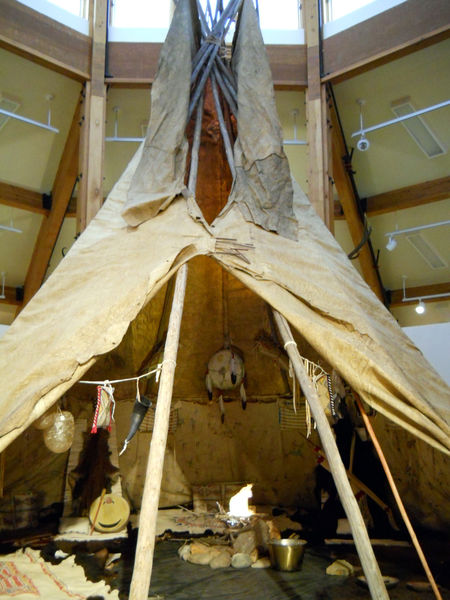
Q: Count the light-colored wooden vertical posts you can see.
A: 2